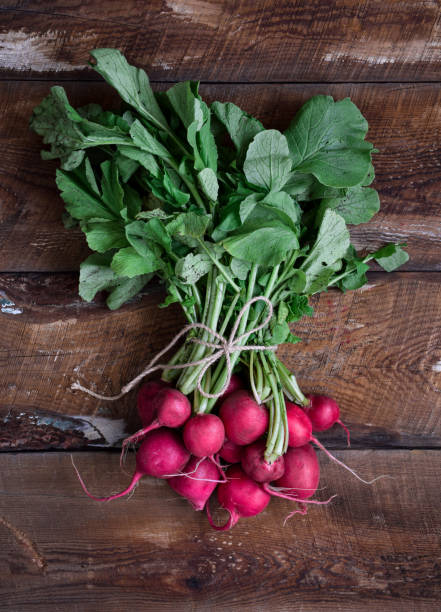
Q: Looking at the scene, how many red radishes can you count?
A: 13